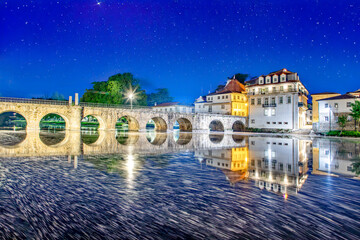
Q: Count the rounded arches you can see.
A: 8